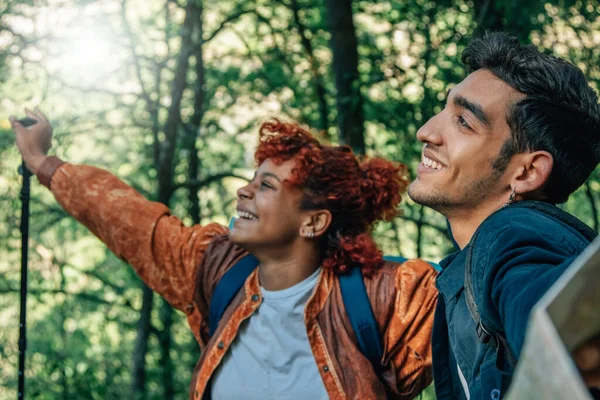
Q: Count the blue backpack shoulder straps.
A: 2